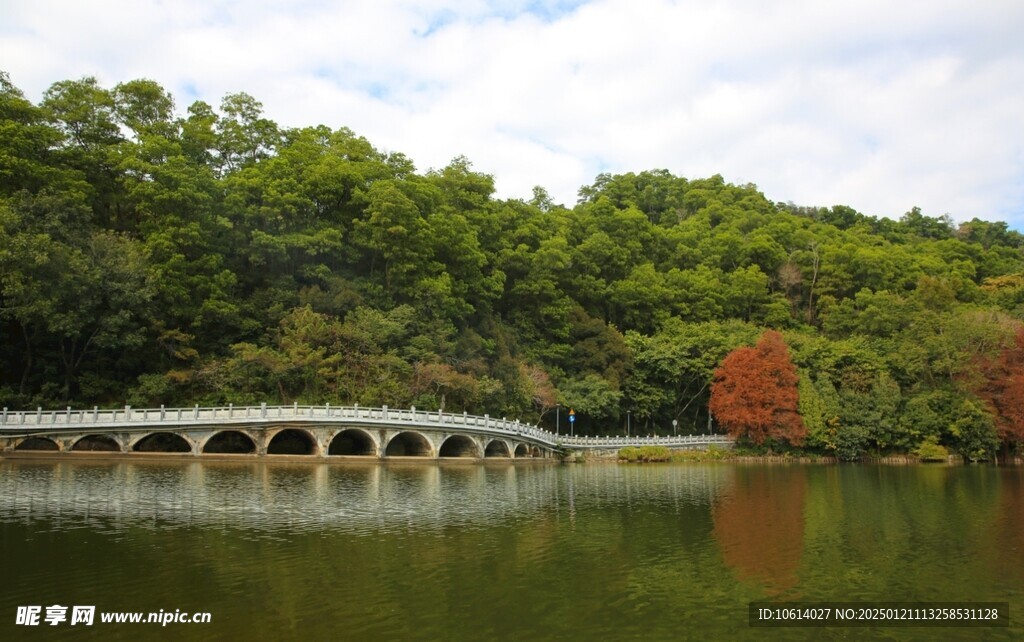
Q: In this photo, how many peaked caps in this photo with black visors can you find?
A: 0